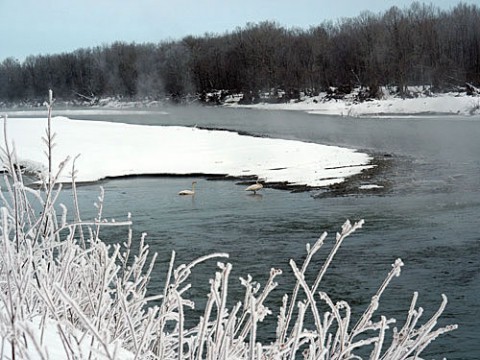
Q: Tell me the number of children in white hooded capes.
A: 0